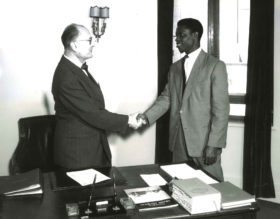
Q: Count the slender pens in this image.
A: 2